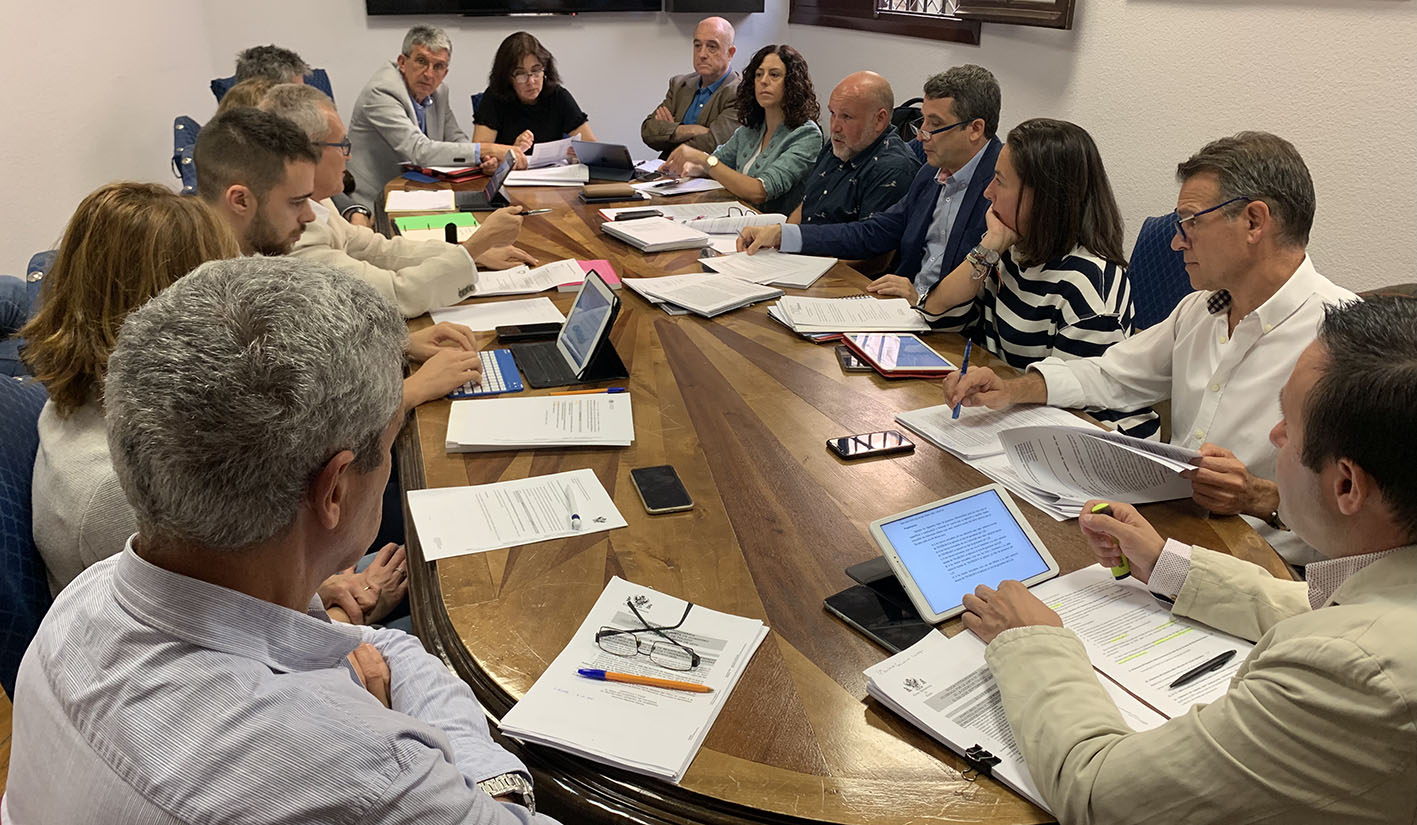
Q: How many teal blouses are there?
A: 1